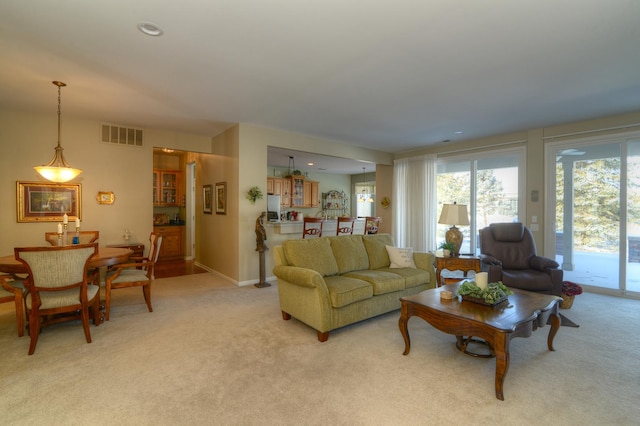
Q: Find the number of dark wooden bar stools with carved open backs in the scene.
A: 3